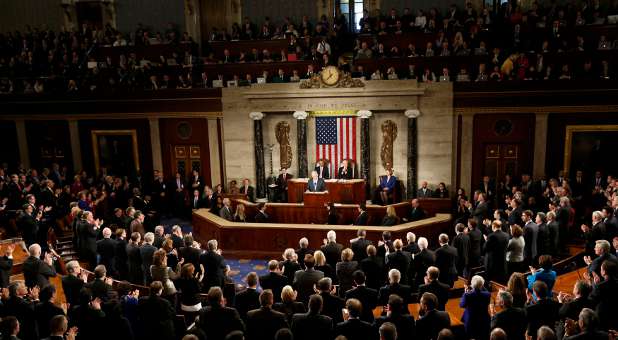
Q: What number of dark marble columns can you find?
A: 4